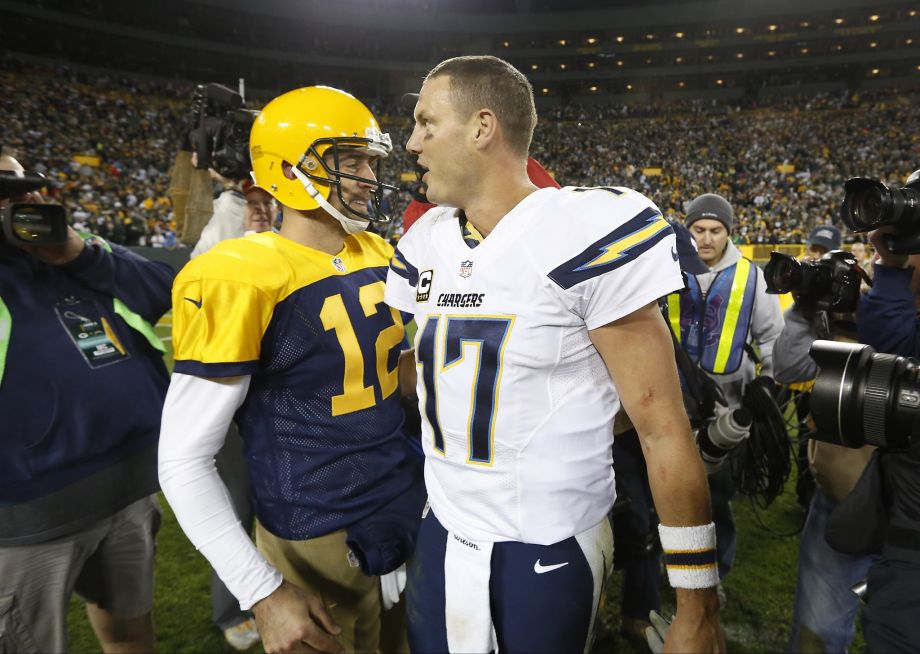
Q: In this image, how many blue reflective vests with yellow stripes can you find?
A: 1